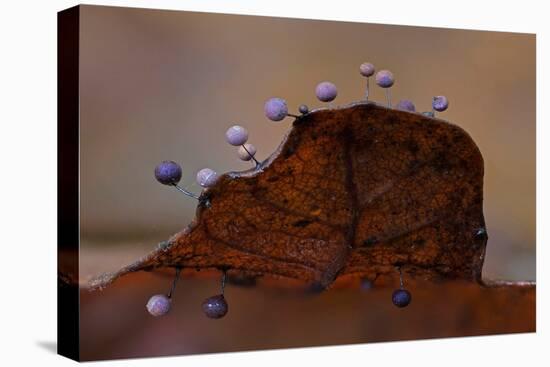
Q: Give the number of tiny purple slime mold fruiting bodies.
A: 14